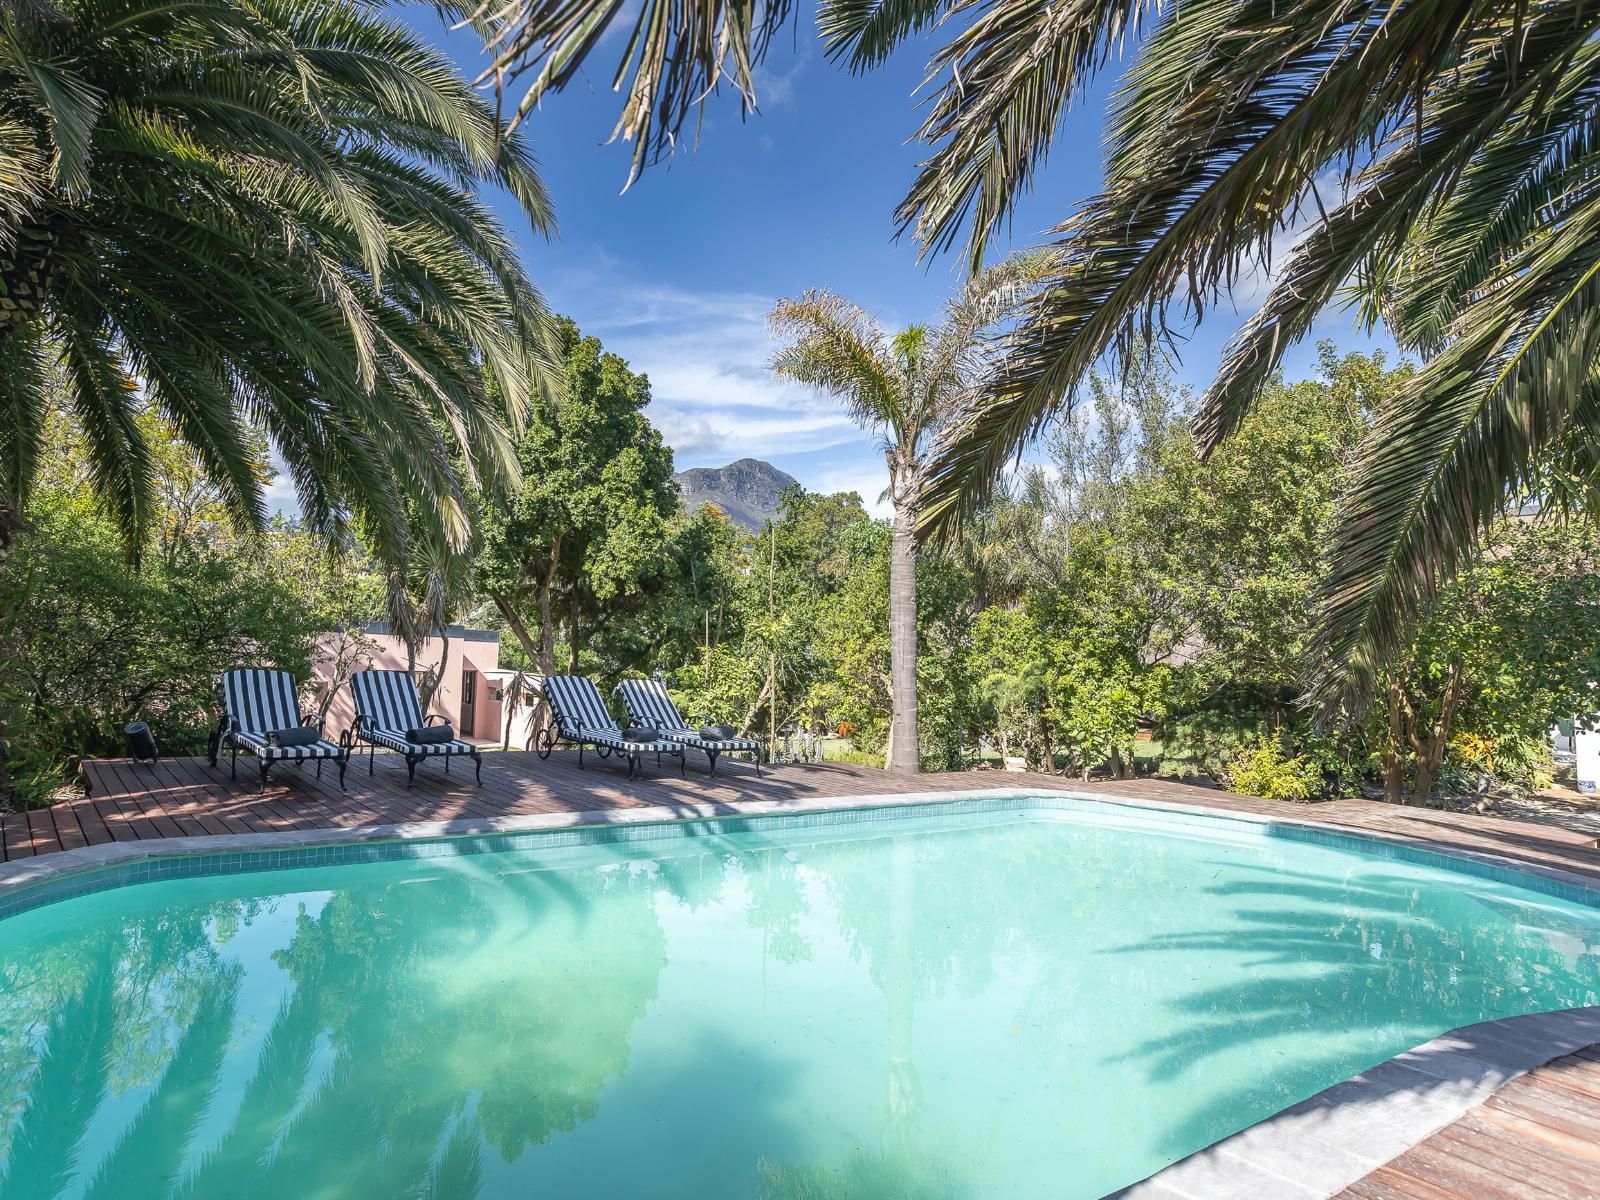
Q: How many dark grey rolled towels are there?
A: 4